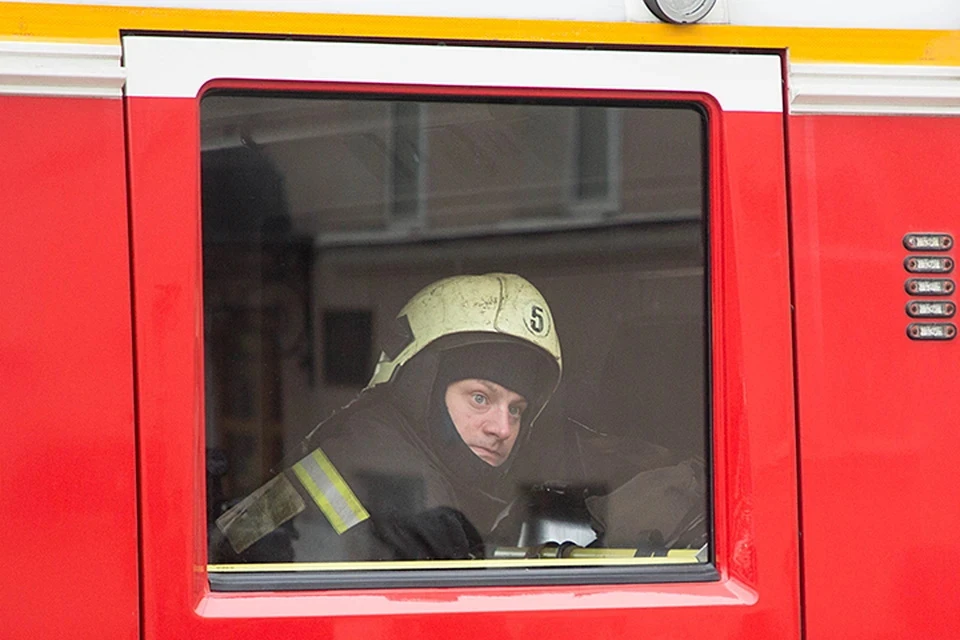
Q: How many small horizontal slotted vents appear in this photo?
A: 5